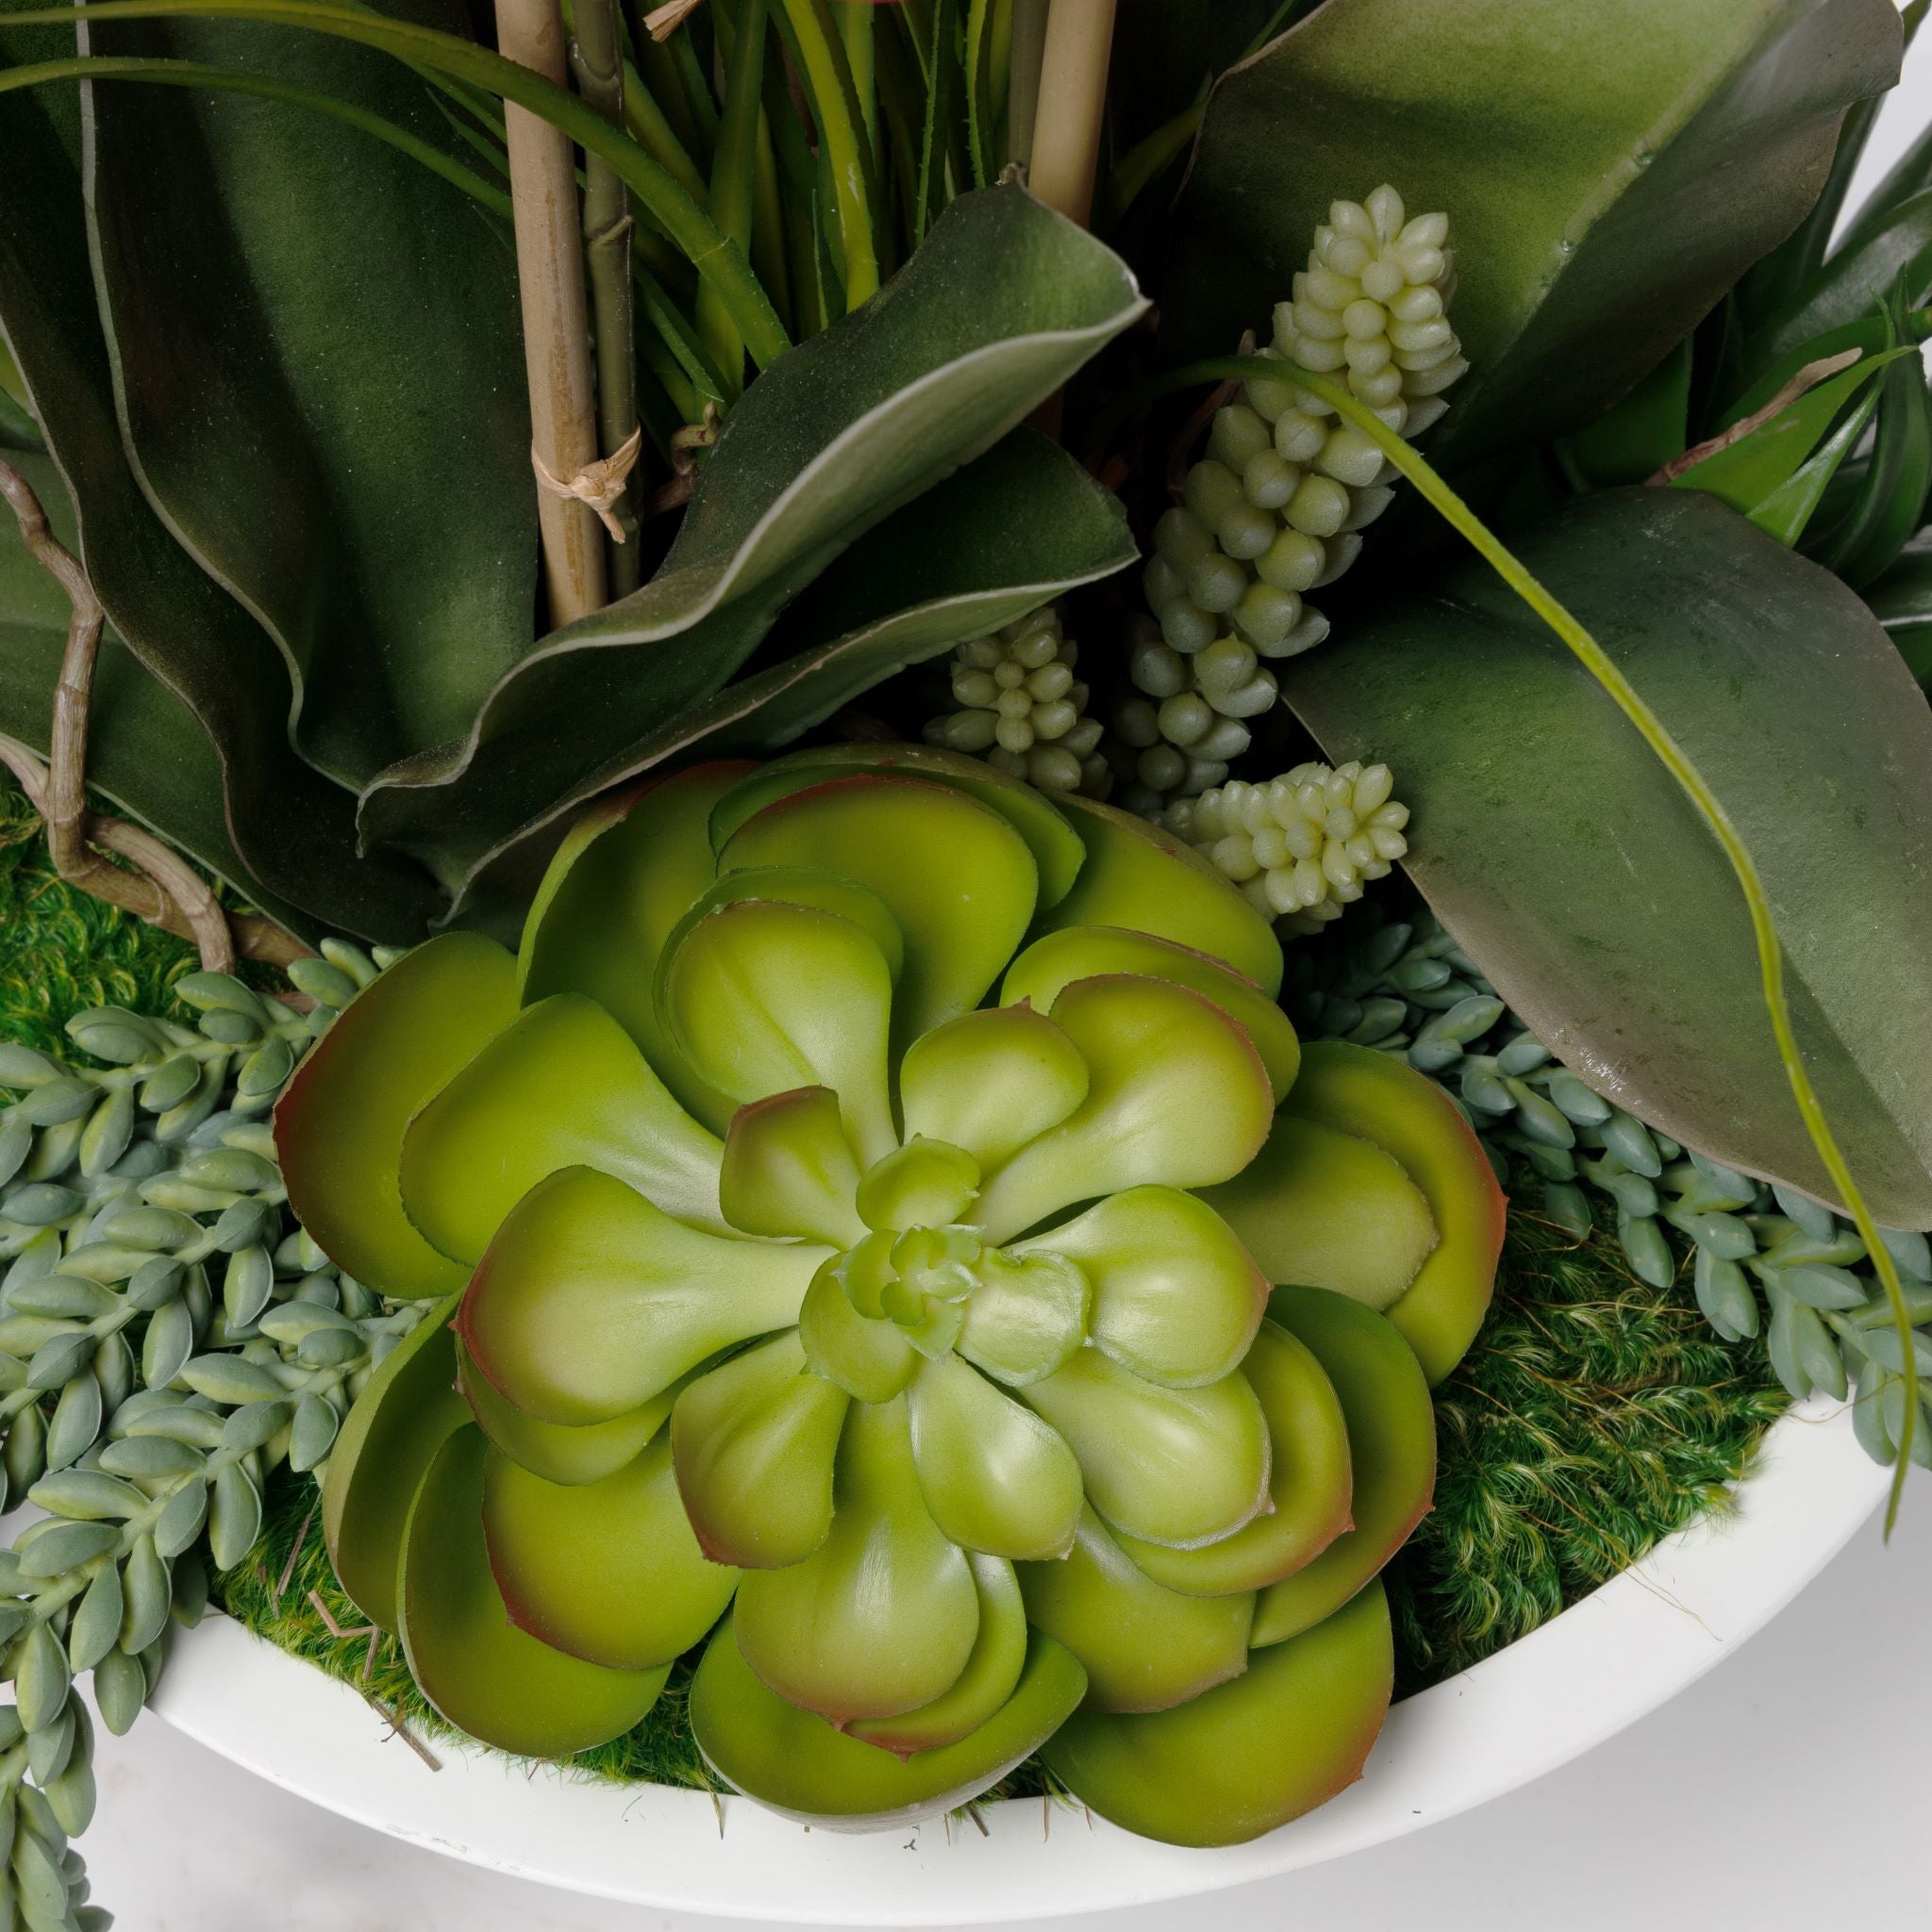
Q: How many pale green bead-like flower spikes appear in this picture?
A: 3